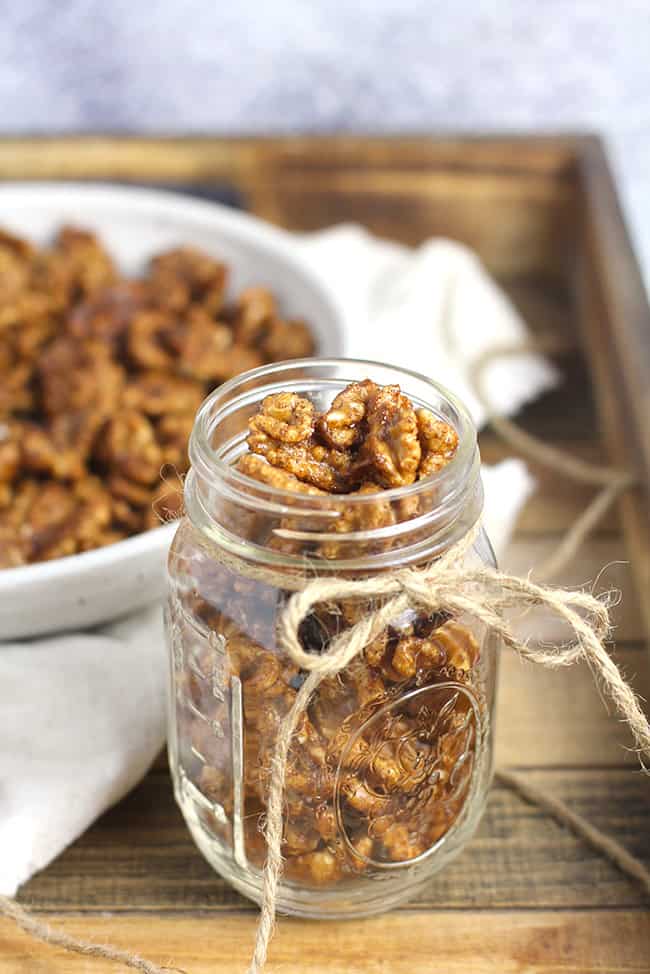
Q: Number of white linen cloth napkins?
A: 1